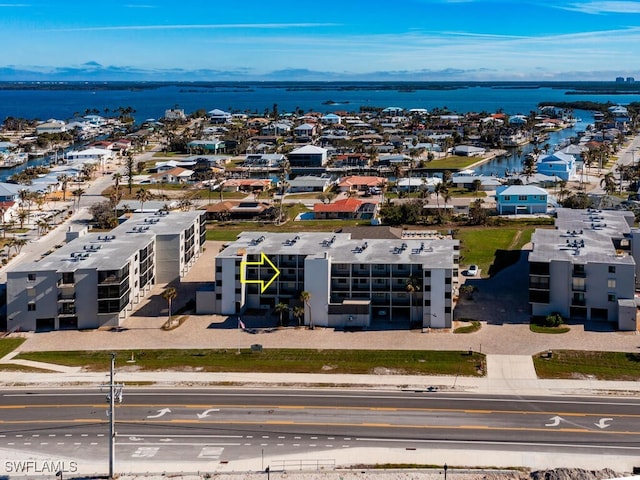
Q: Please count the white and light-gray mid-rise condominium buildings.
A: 3